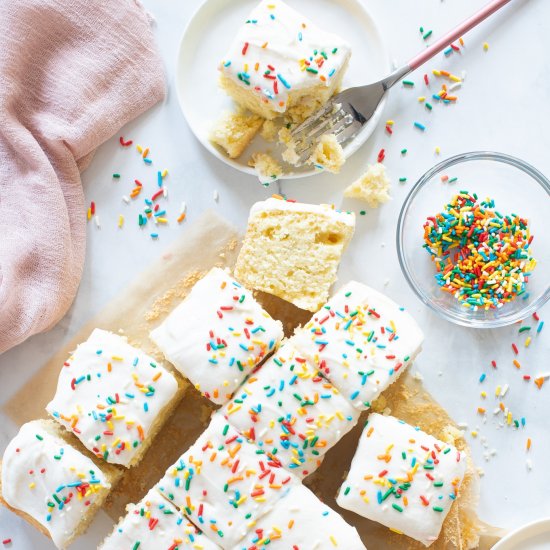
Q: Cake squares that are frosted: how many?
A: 11